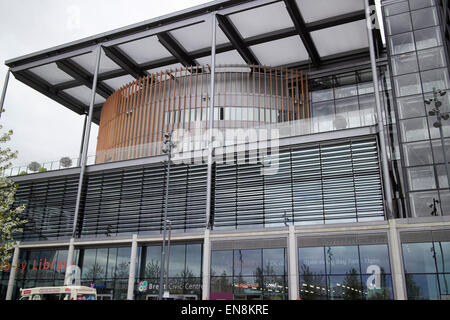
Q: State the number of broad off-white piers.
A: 6